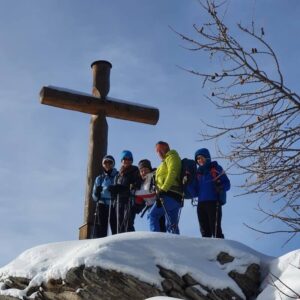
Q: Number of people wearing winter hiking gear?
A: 5